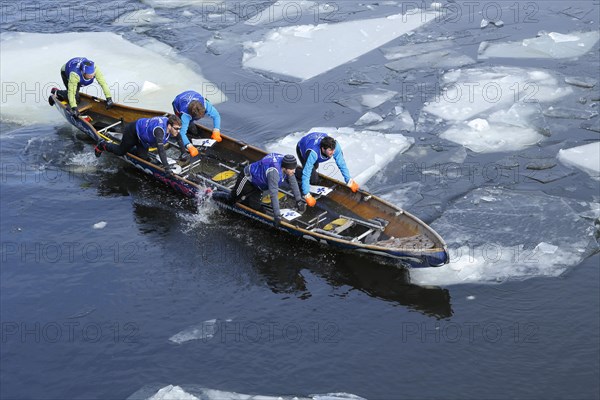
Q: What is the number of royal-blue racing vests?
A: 5